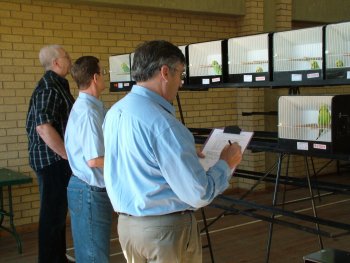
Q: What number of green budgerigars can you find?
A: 6